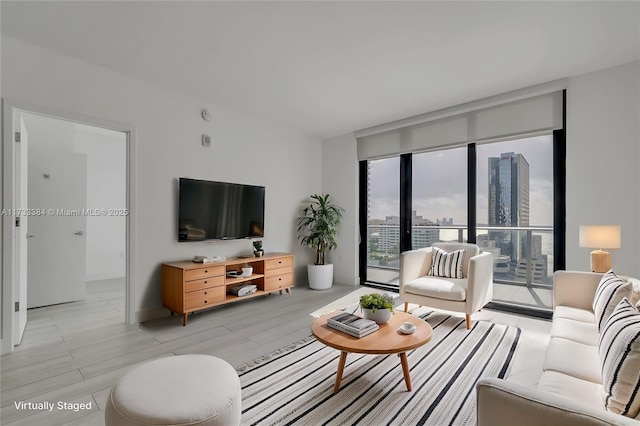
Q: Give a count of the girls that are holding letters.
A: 0